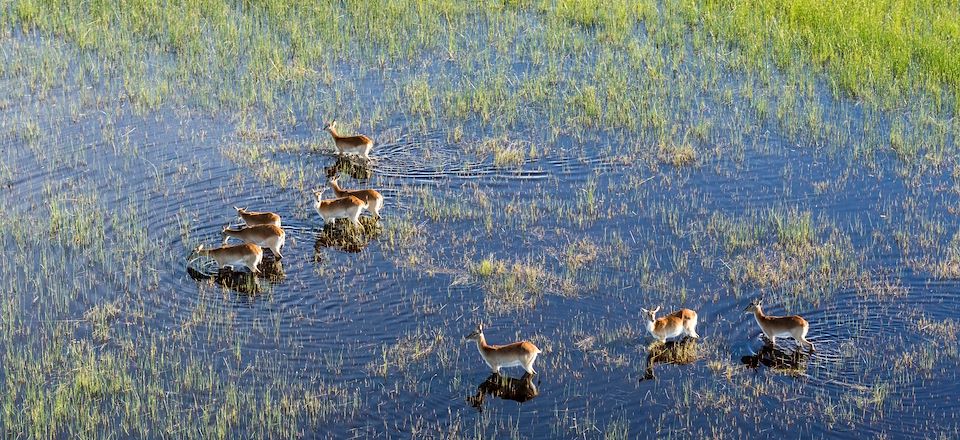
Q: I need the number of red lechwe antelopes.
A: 9